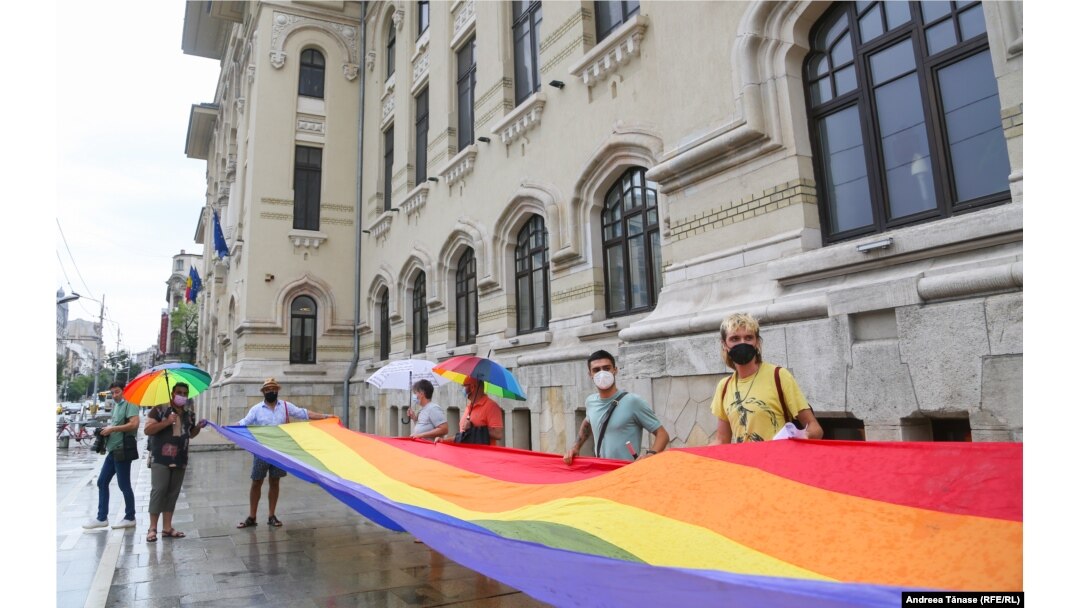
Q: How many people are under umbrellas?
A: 3